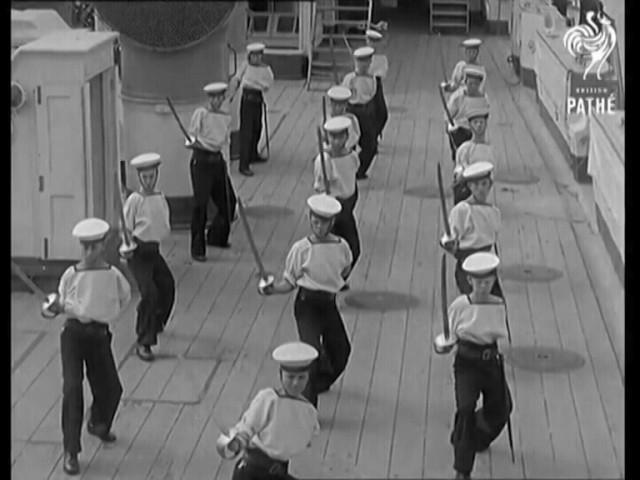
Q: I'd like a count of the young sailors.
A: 15